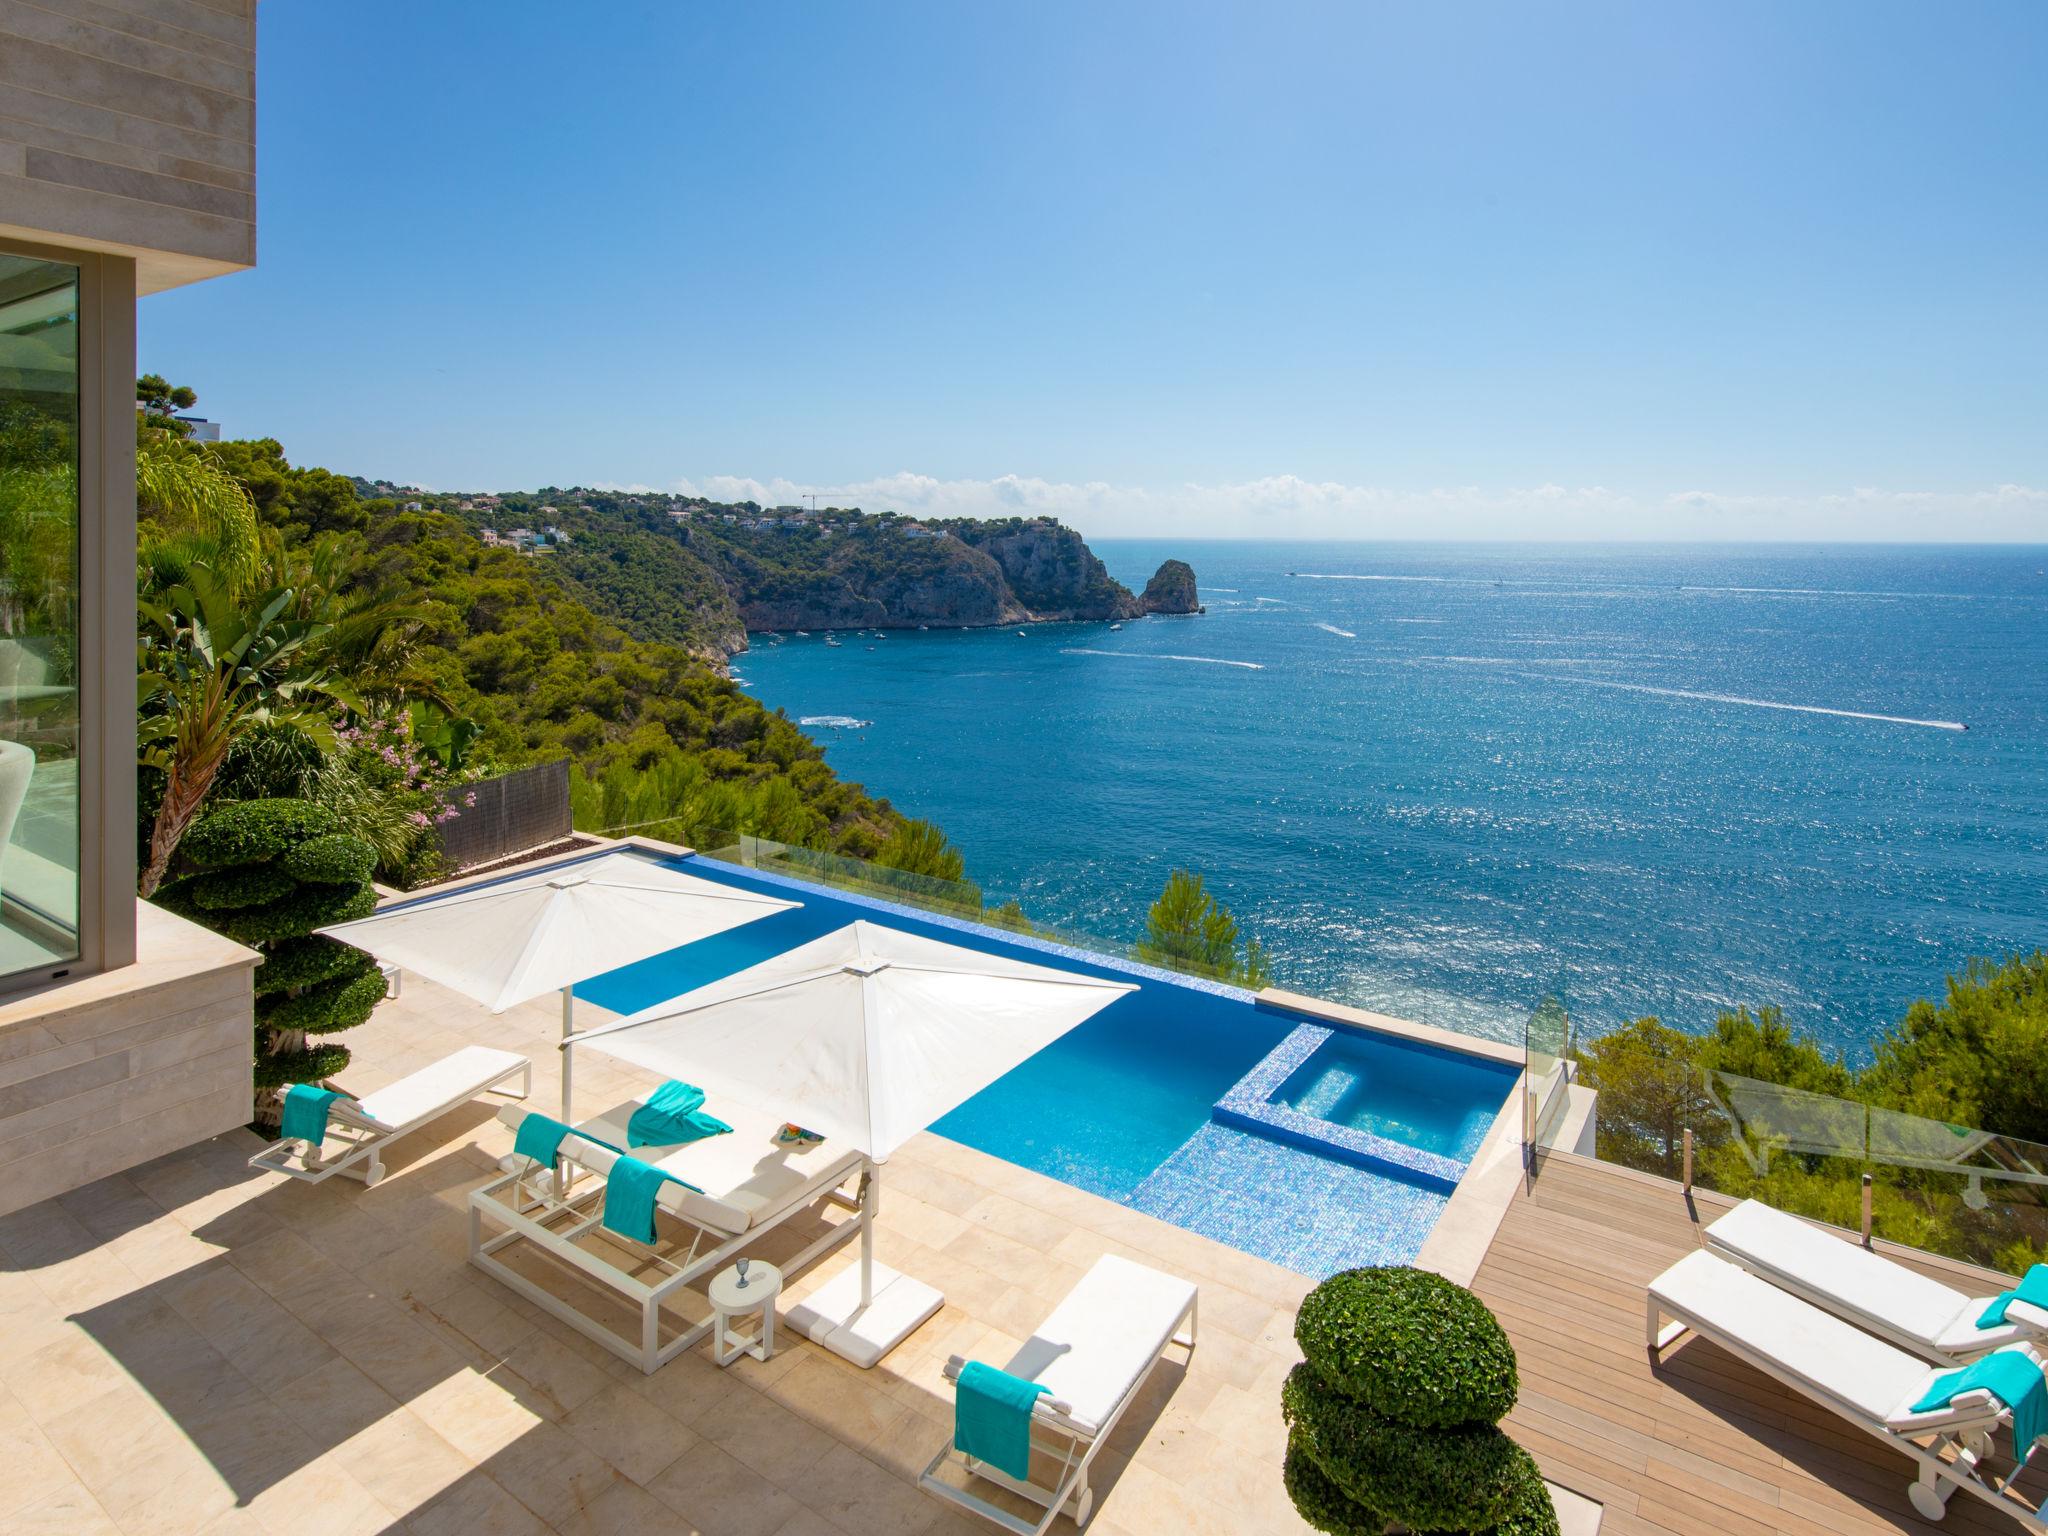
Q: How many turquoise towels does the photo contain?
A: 7